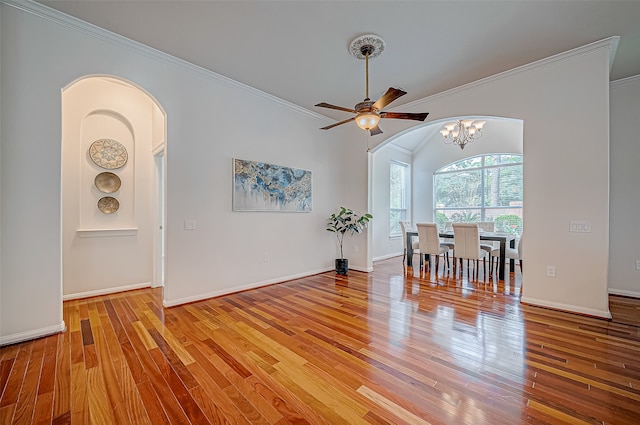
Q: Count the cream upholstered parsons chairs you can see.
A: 6